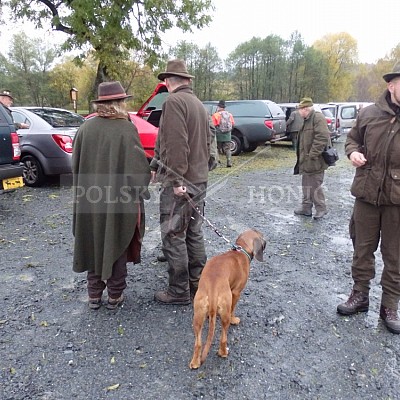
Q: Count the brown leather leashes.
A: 1